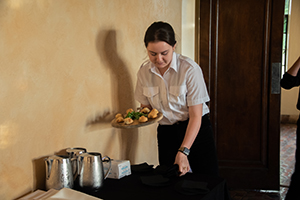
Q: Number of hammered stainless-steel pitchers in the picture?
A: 3